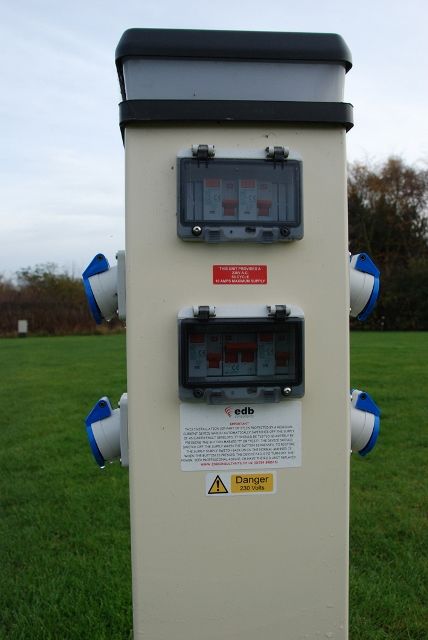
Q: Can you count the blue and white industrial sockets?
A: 4